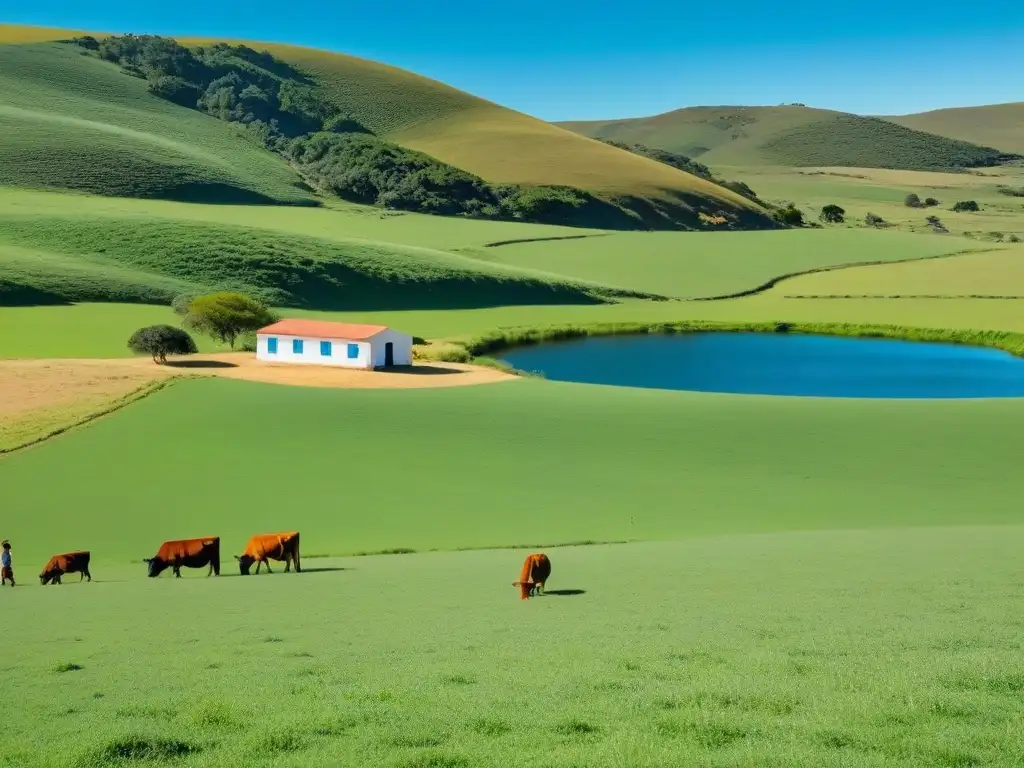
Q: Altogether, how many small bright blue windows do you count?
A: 4